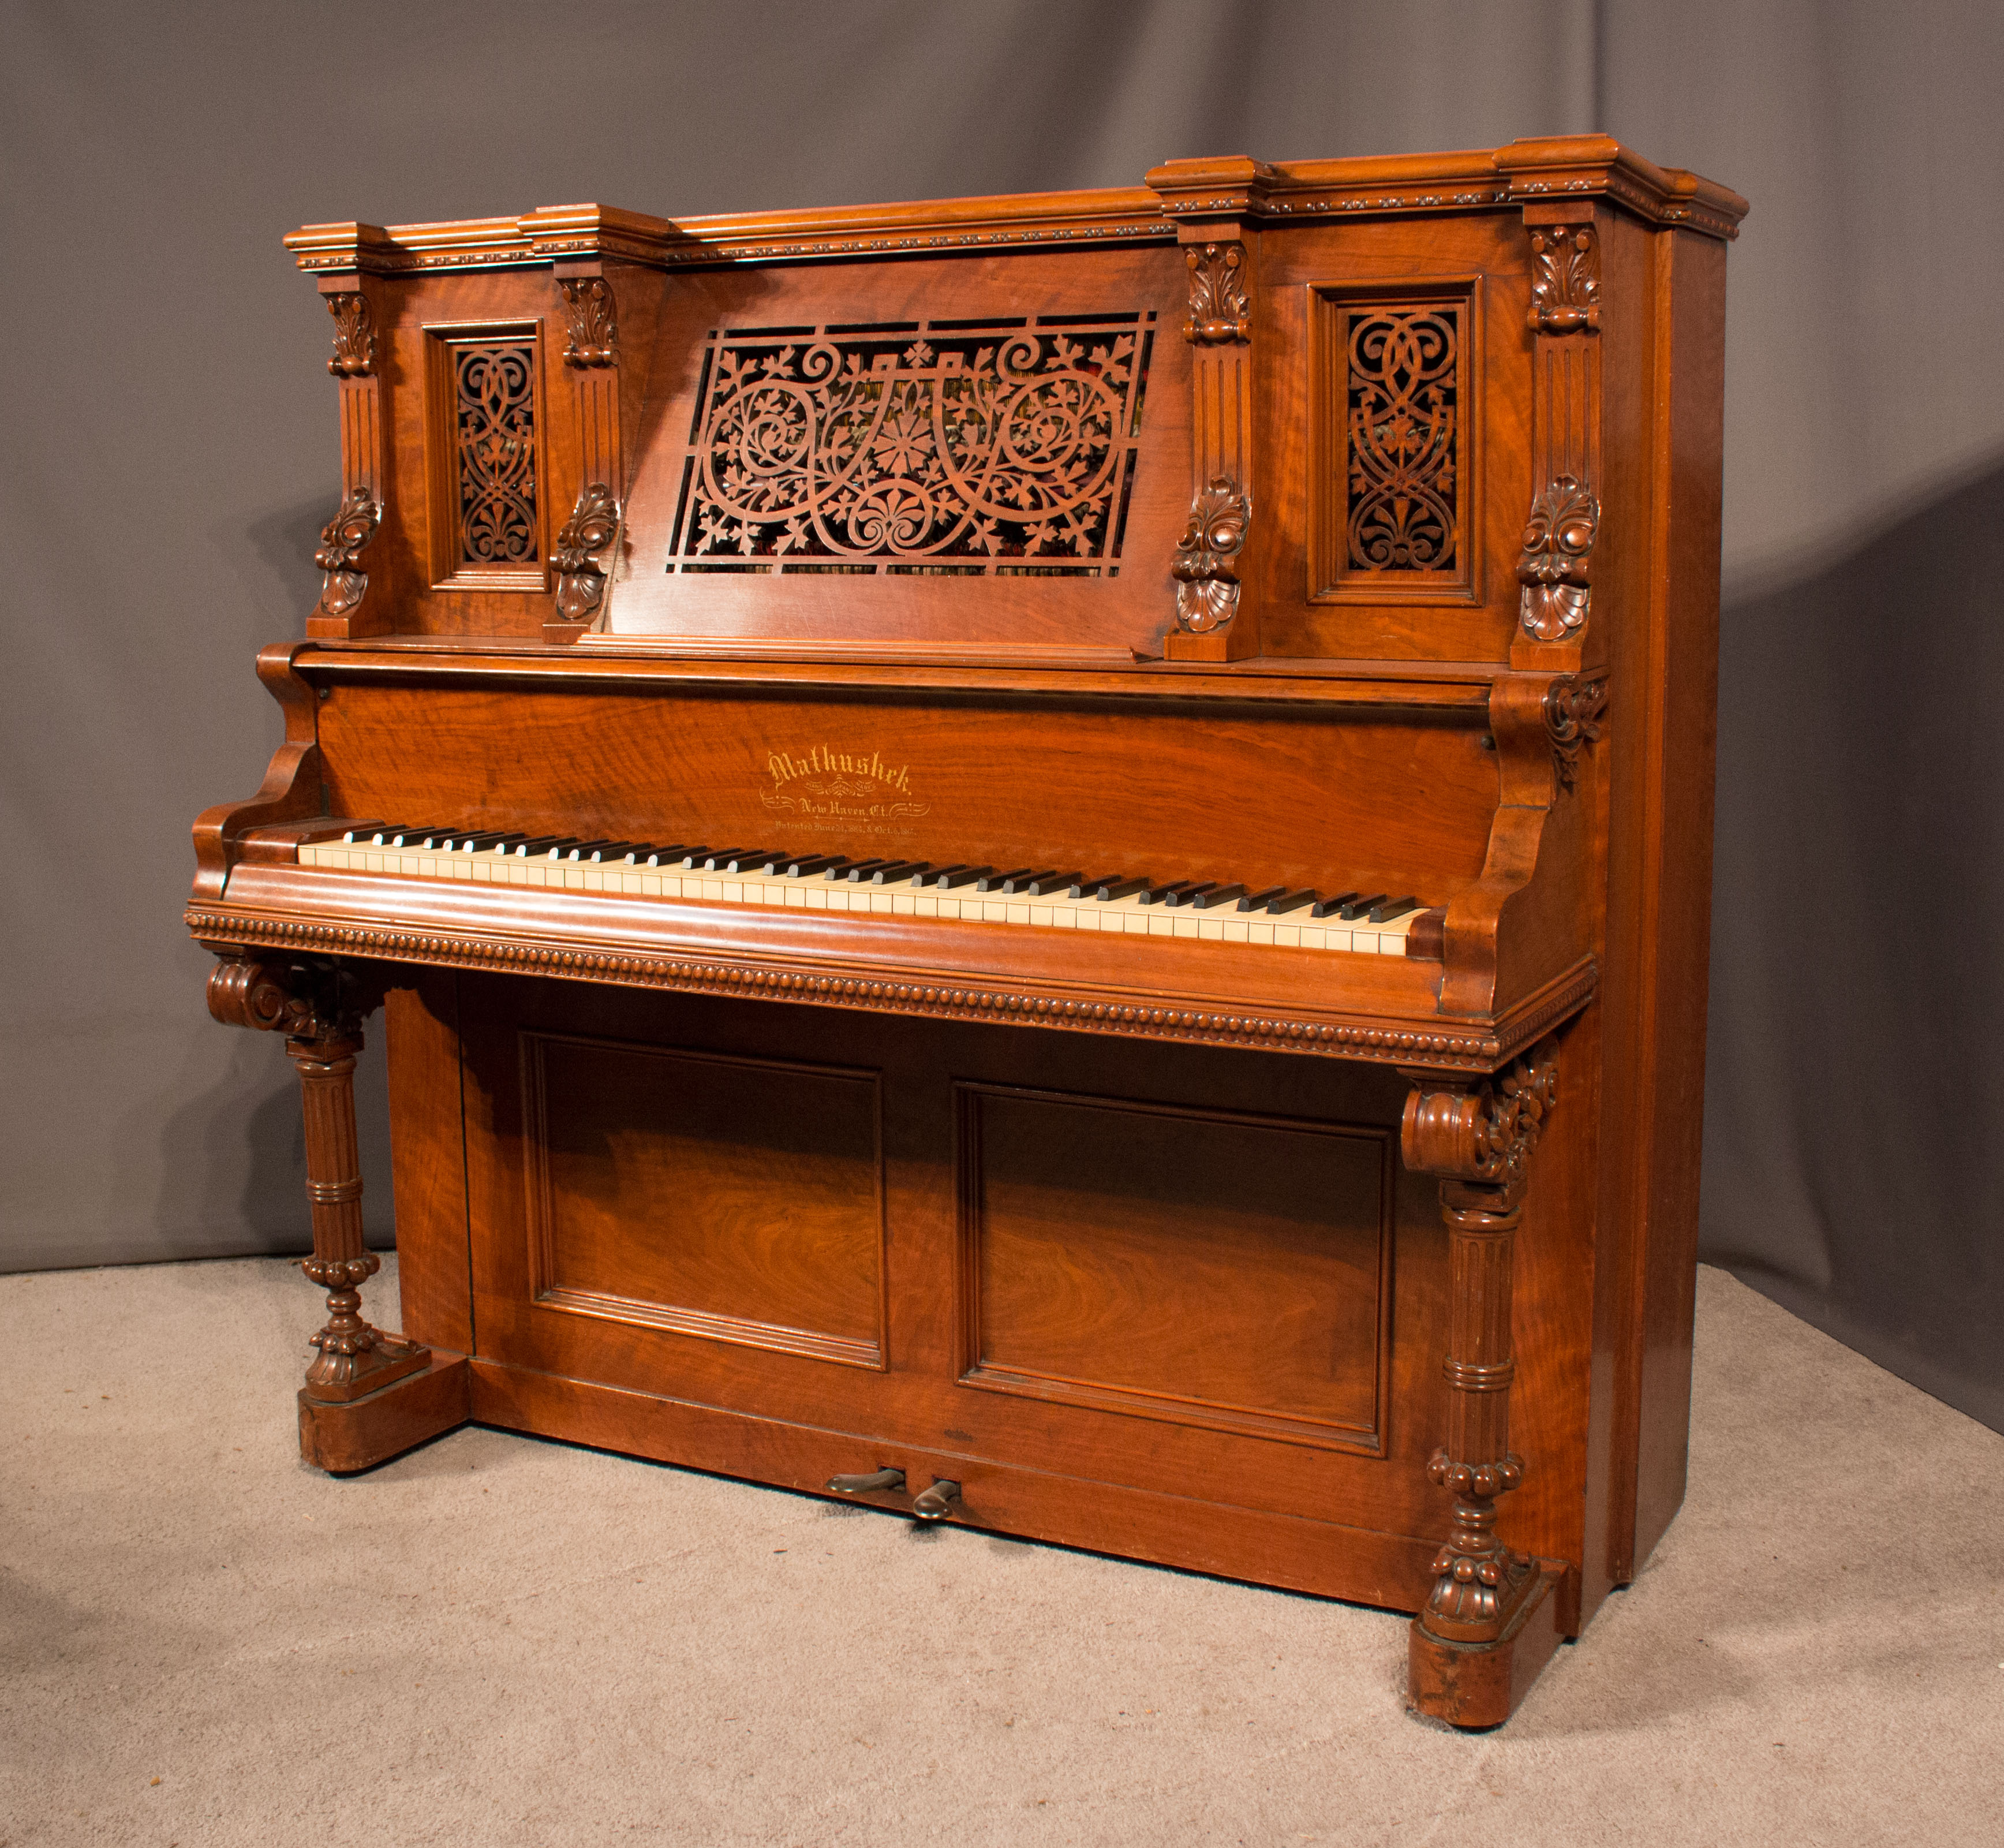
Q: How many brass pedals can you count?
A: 2